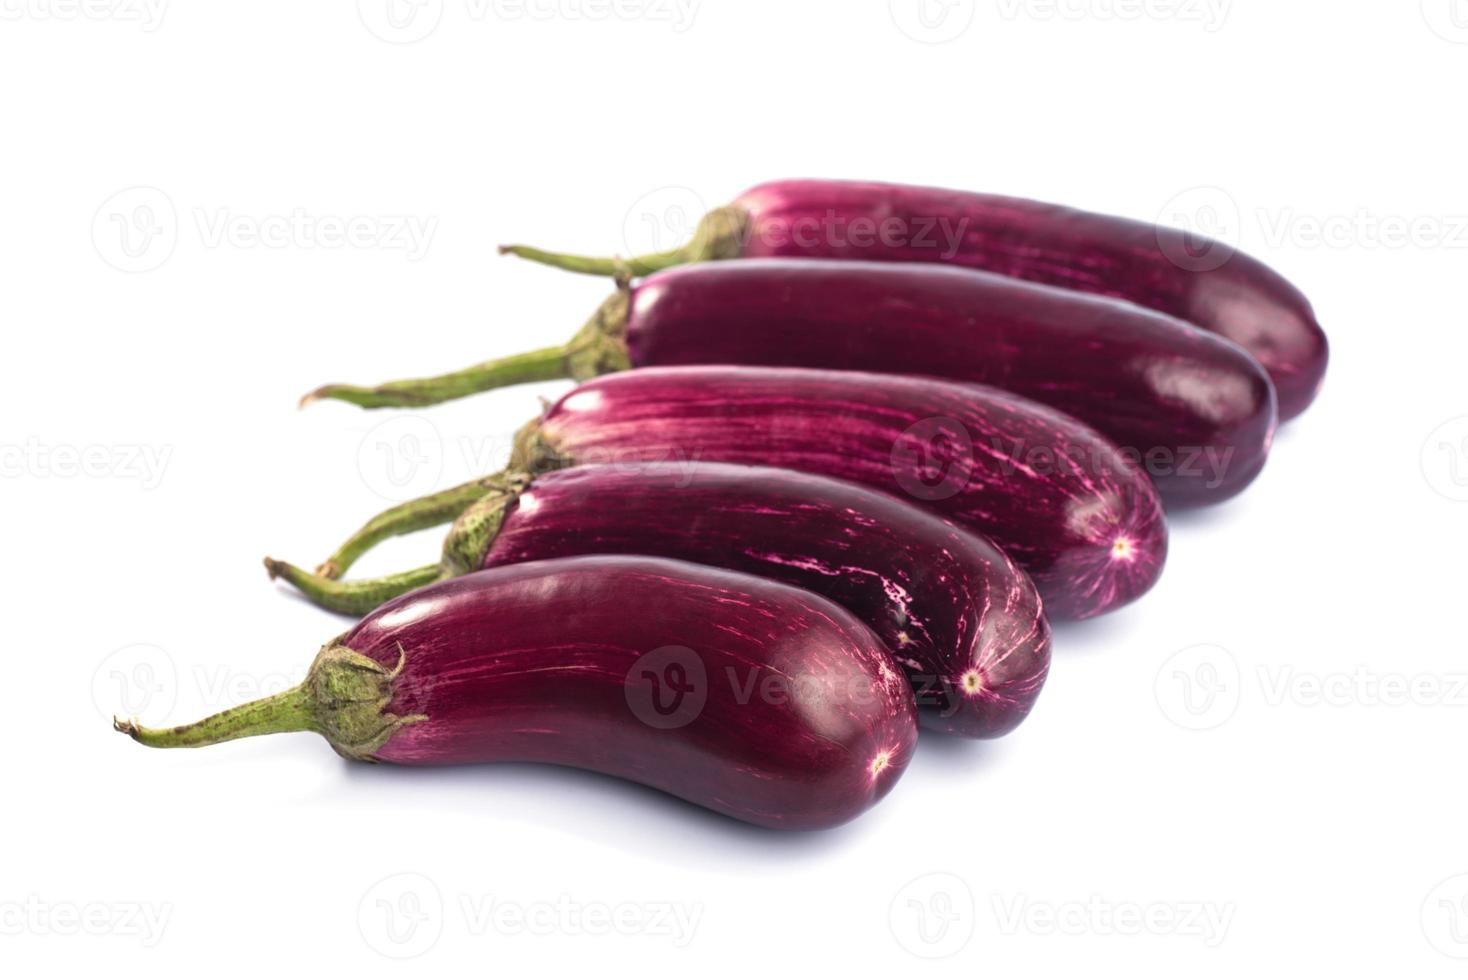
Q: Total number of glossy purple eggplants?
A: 5